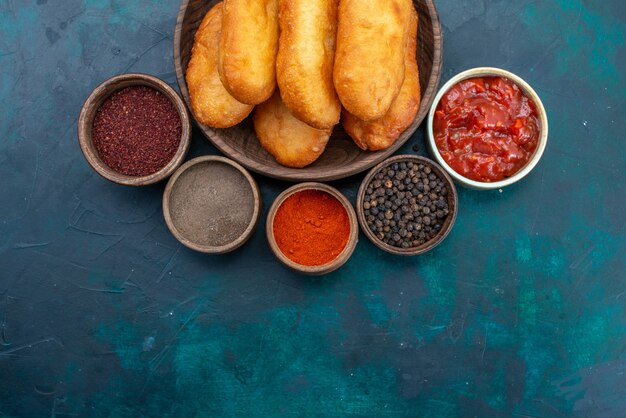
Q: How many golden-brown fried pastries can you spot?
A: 6